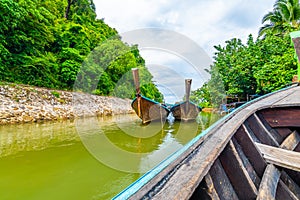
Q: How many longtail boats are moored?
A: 2